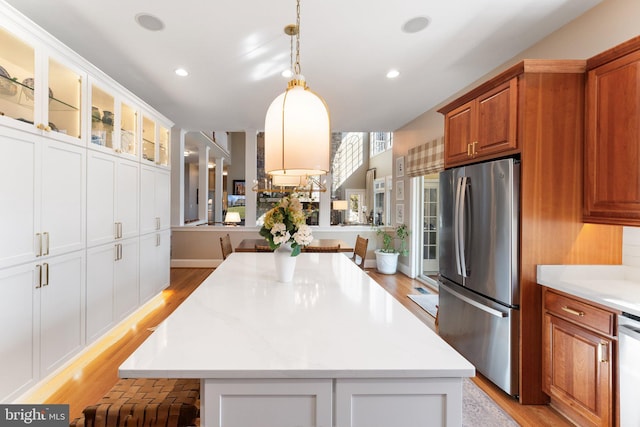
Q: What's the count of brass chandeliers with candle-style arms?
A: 1